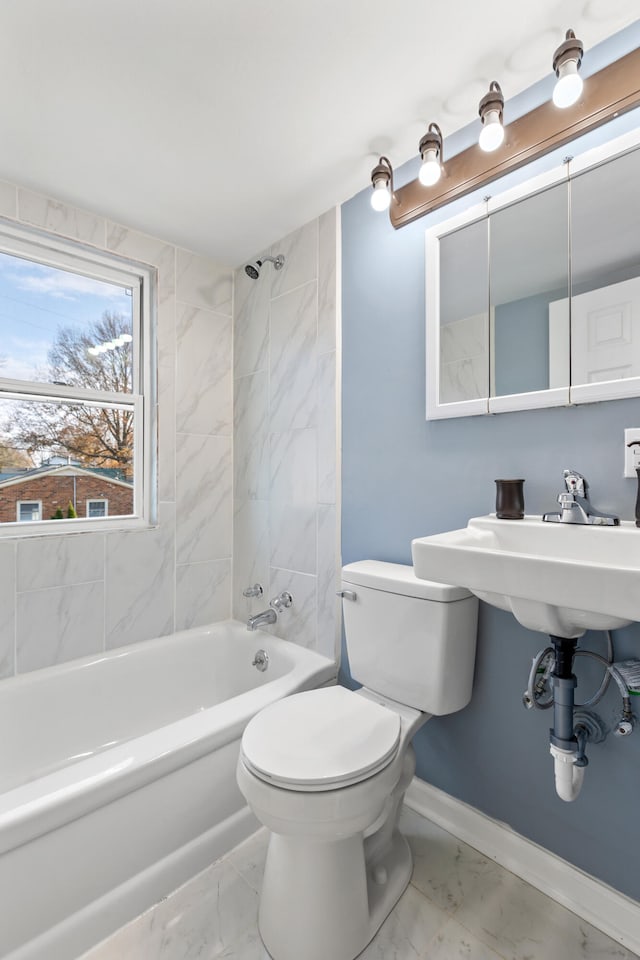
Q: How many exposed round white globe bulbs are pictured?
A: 4